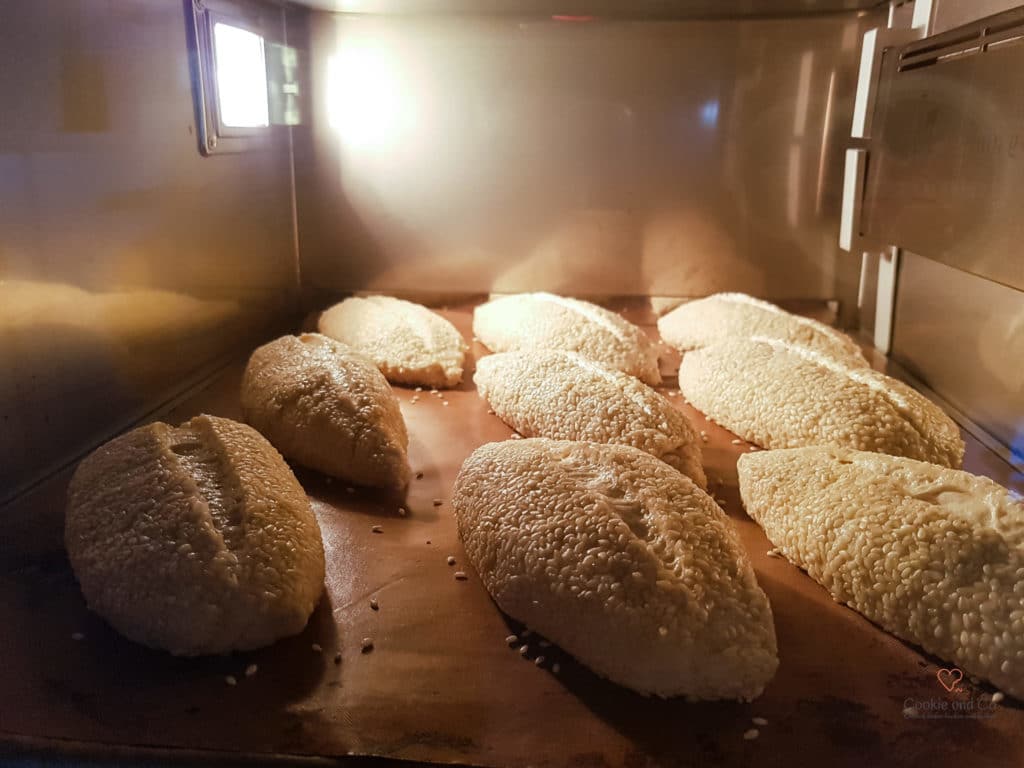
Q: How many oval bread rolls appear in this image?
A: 9